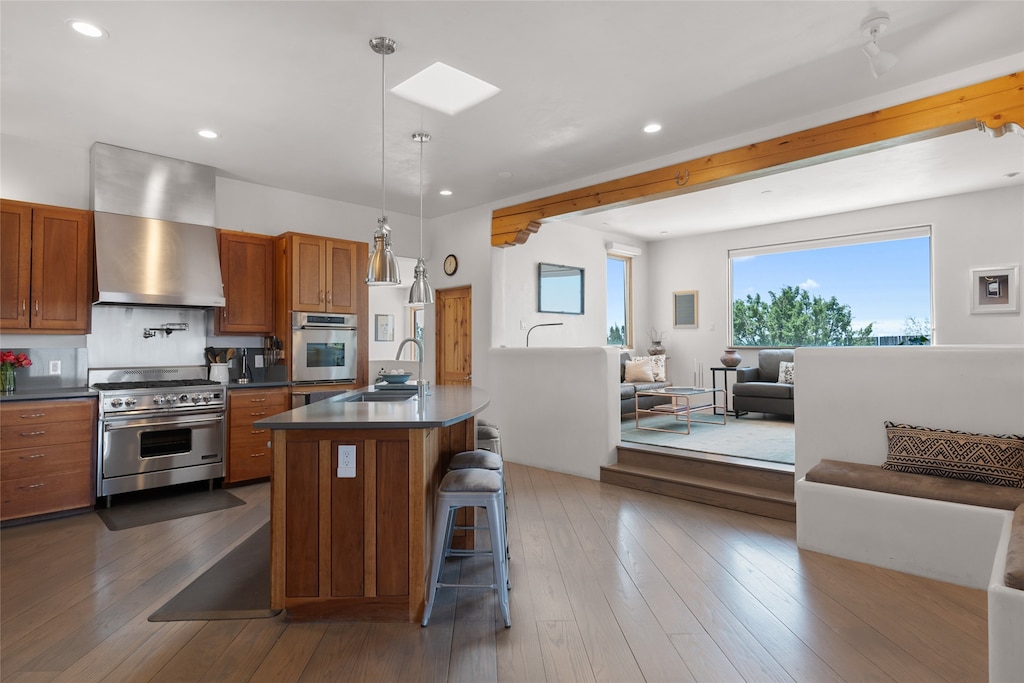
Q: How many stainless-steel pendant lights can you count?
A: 2